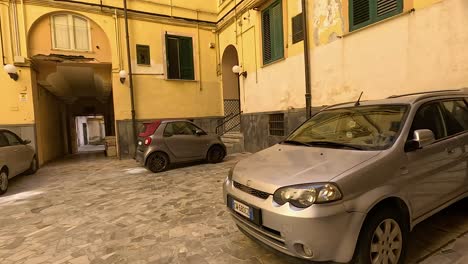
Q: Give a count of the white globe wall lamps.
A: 3